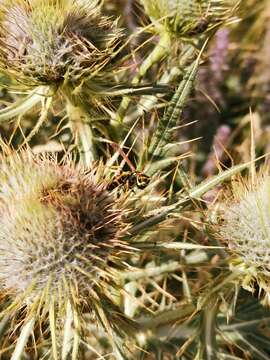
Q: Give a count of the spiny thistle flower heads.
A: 4